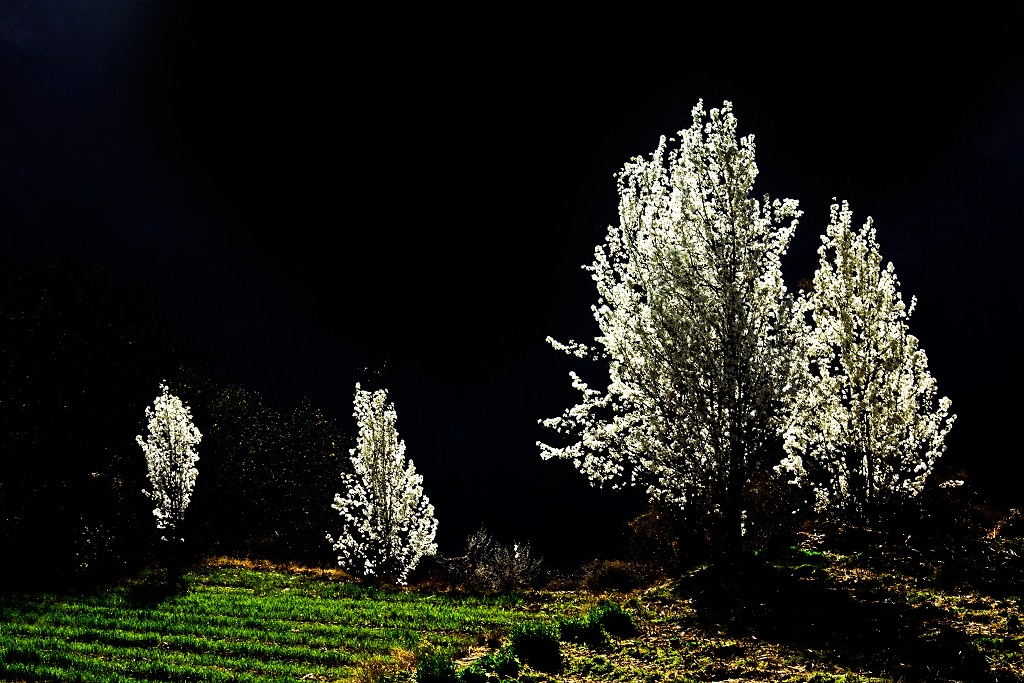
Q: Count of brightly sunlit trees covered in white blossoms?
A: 4